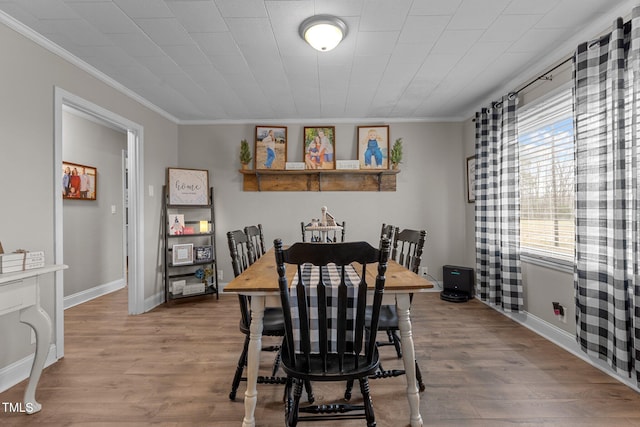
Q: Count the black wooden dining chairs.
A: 6